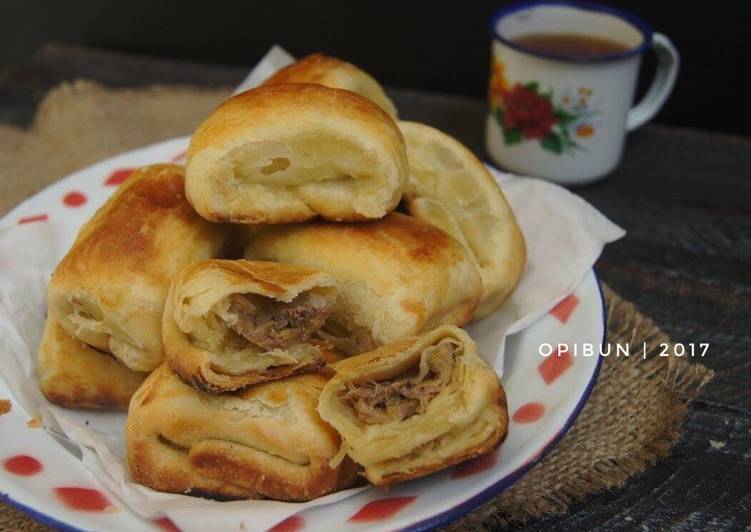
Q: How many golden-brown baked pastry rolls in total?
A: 9